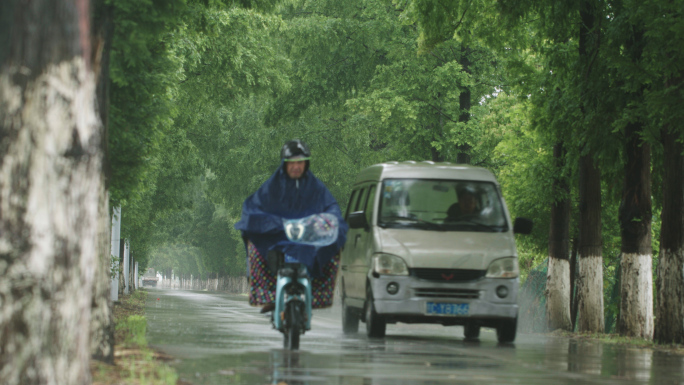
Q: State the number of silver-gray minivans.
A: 1